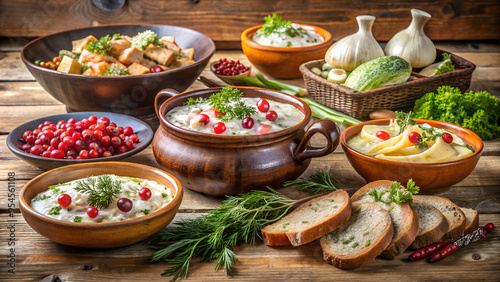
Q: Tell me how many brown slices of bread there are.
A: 6